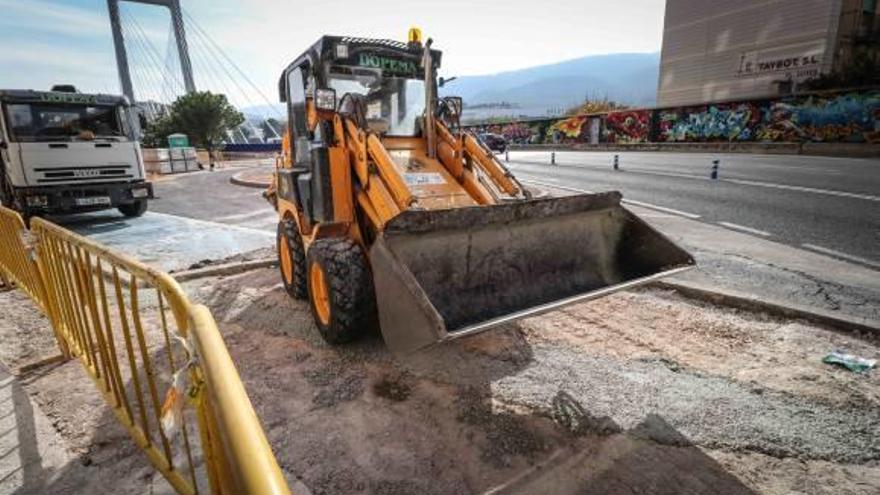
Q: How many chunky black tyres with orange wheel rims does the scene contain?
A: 2